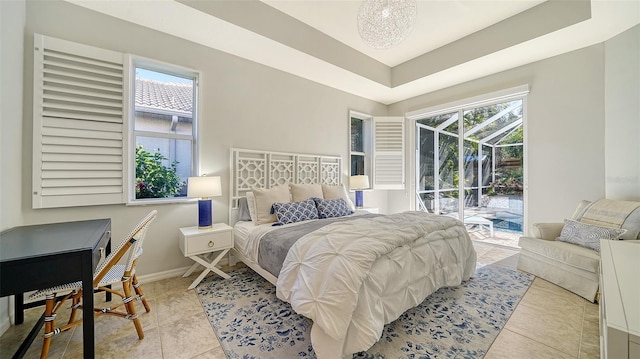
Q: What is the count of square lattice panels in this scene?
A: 4